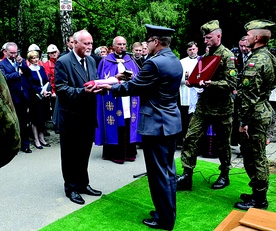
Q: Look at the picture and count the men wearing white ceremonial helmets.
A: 3